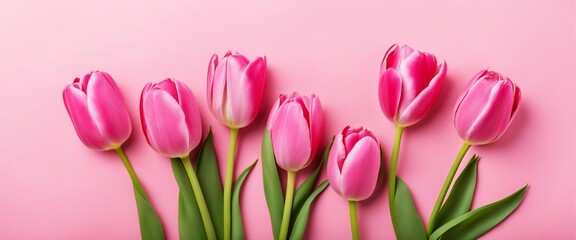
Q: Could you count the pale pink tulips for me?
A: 7